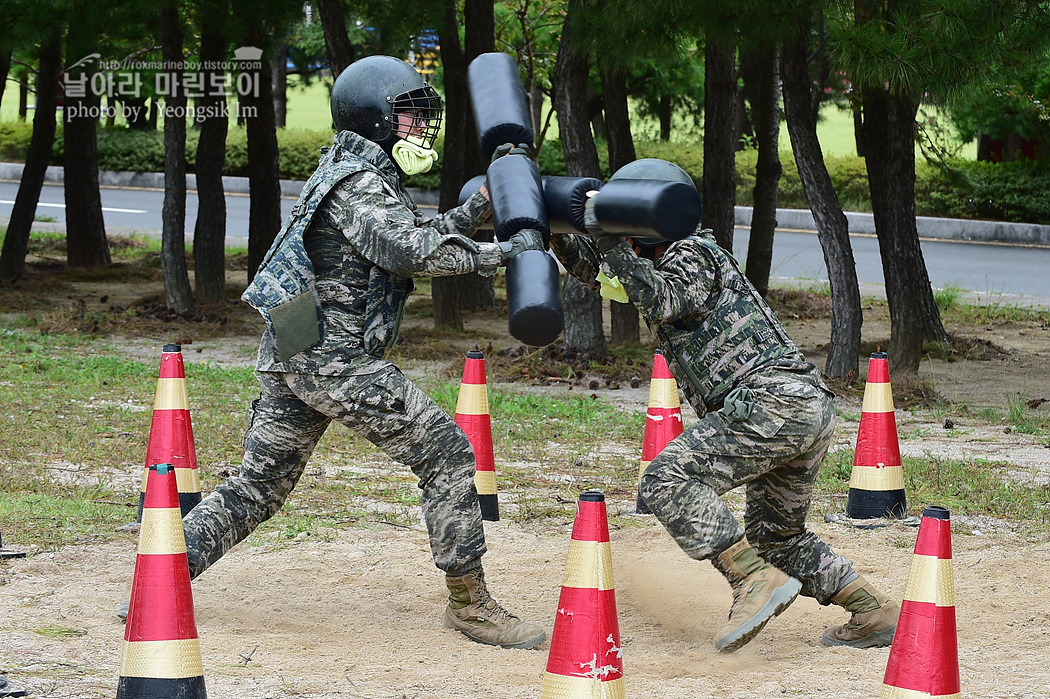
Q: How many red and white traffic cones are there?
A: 7